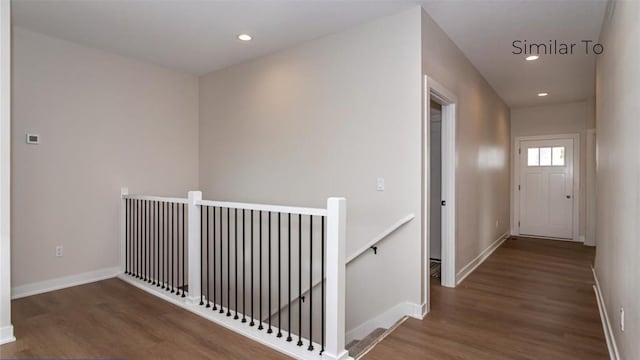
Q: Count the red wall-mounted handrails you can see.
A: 0